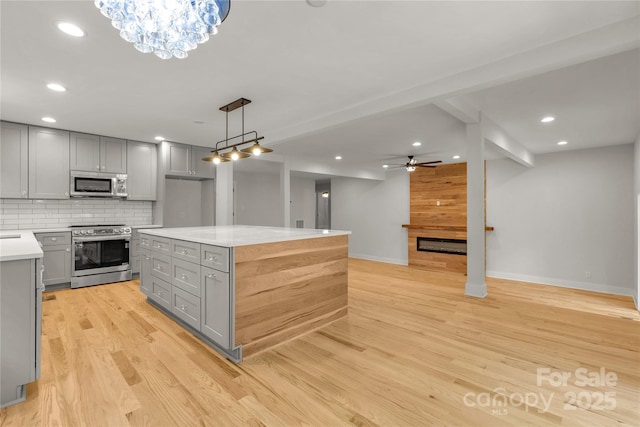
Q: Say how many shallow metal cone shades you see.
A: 3